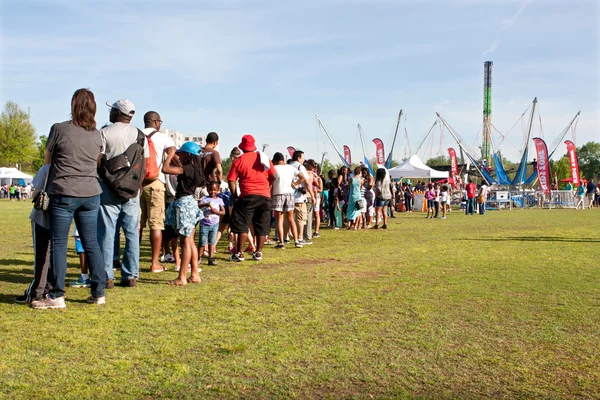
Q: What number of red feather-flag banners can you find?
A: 6